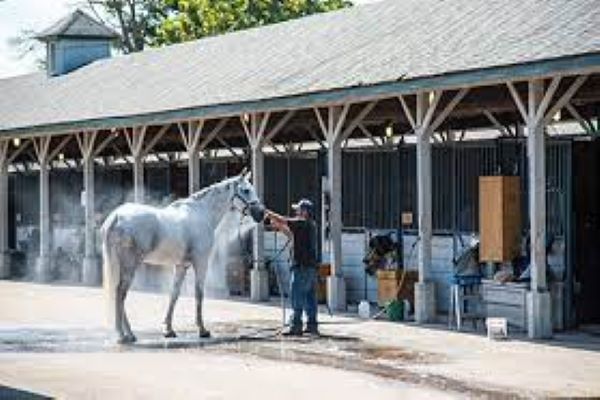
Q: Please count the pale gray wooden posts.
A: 9